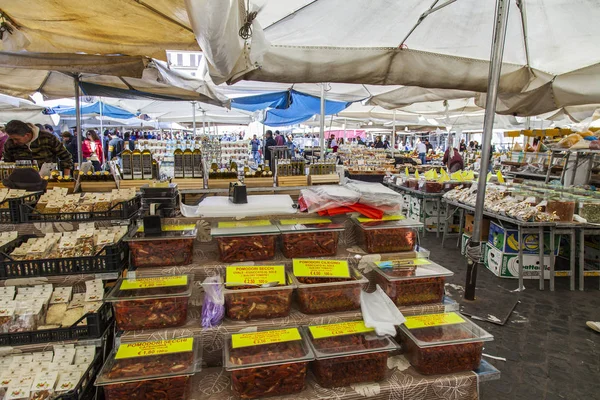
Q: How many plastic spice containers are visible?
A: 12